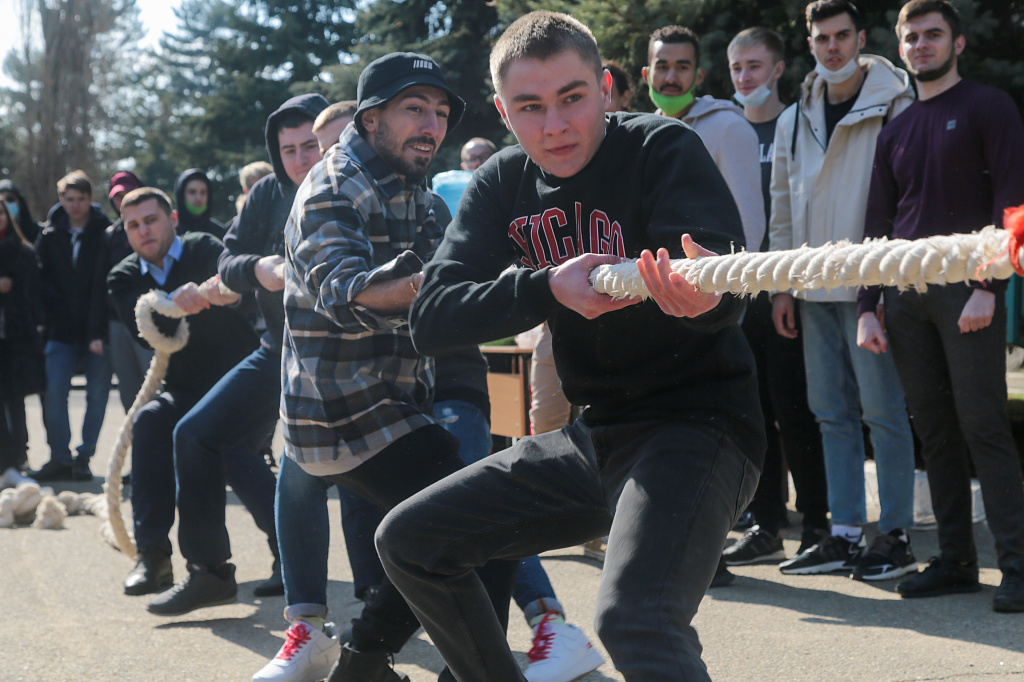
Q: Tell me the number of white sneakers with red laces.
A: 2